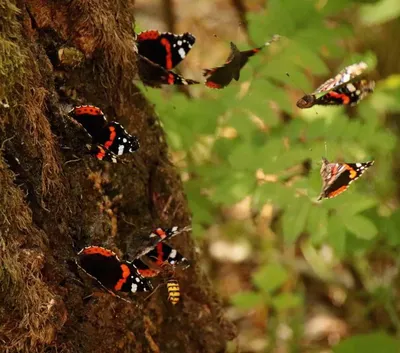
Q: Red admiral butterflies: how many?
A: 7